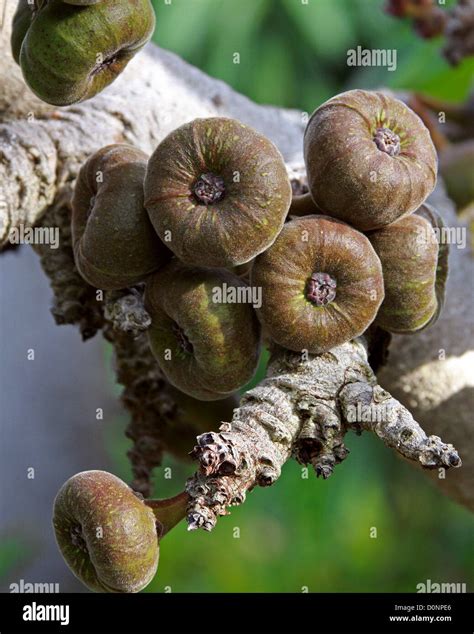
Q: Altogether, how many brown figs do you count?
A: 7